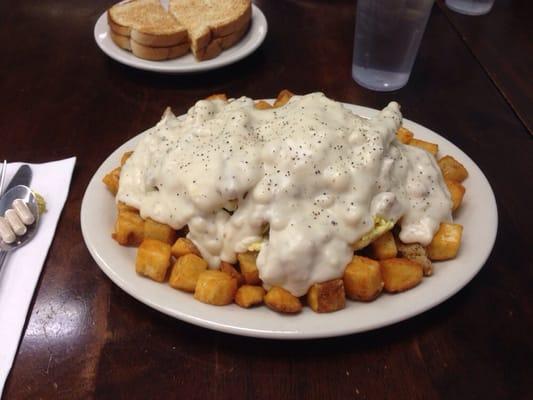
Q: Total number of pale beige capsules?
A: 3